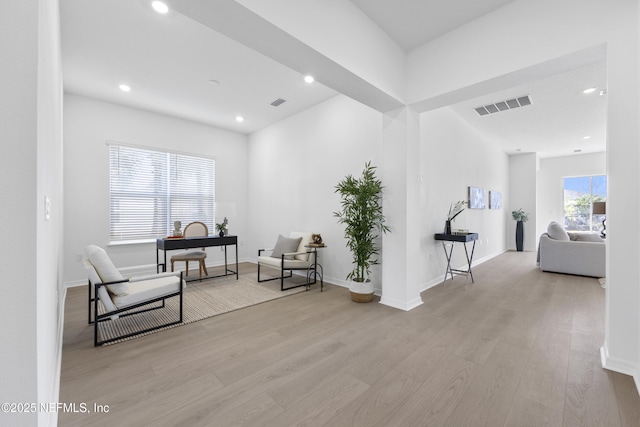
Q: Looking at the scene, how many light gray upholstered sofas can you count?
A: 1